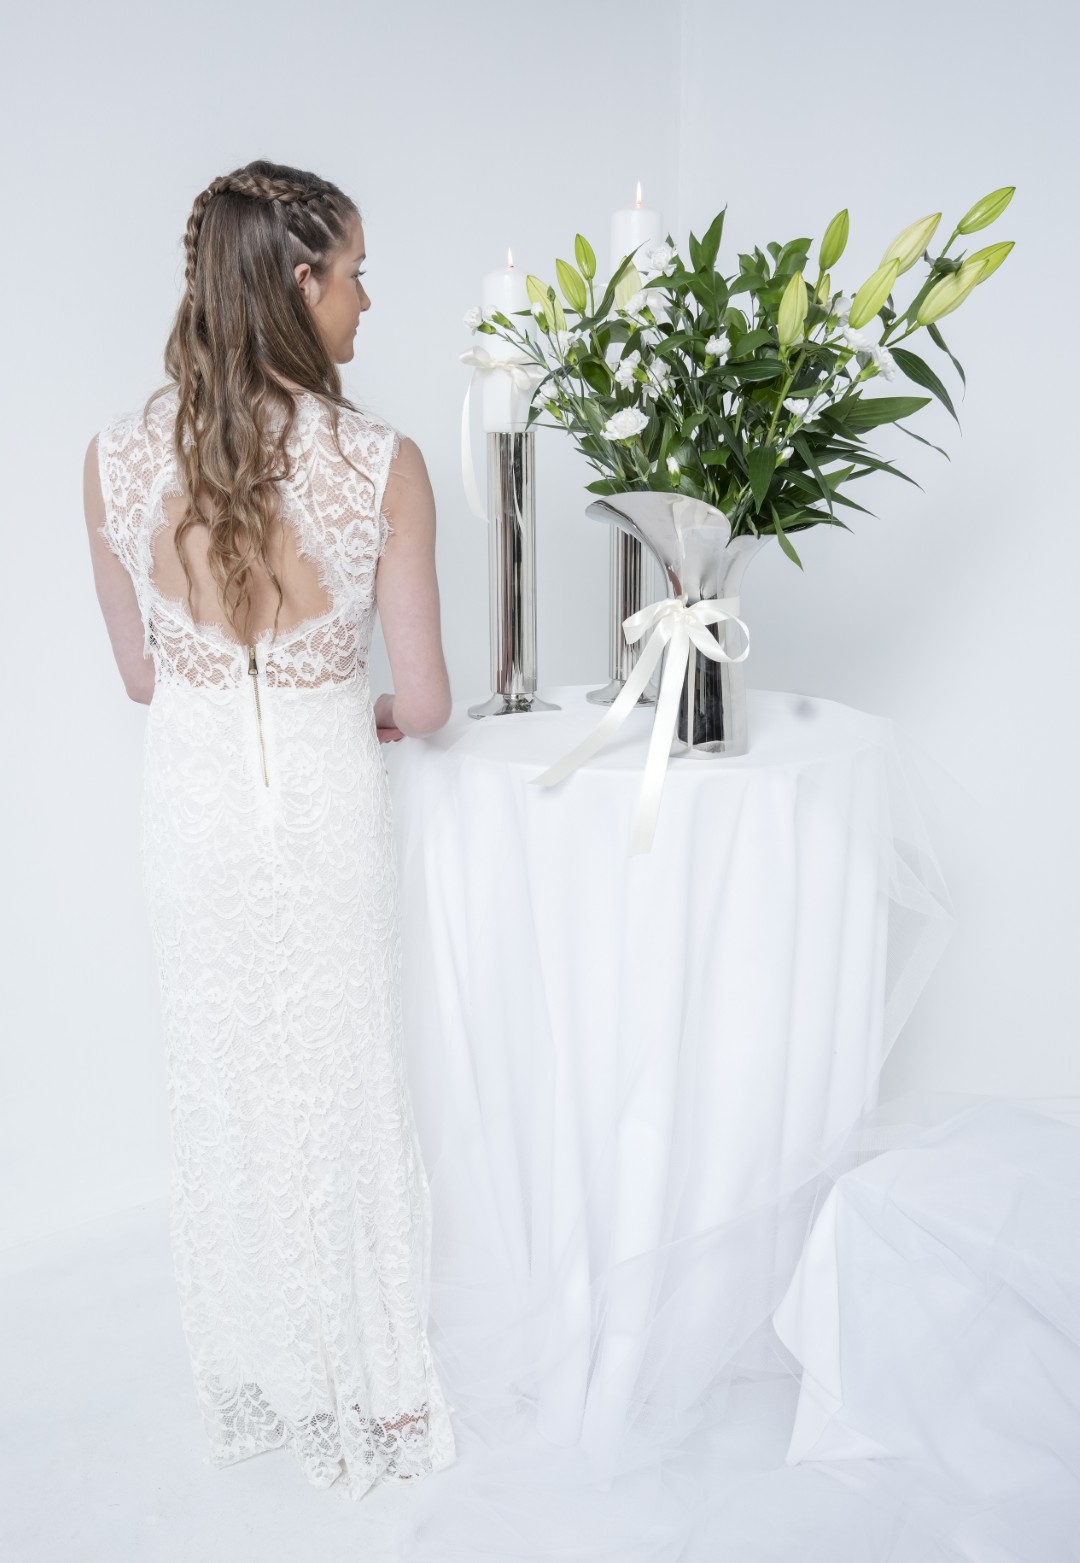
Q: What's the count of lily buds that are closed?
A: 12